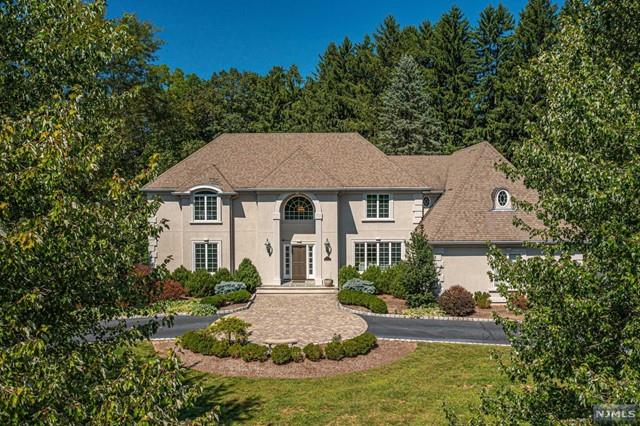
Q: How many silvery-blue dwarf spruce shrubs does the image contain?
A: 2